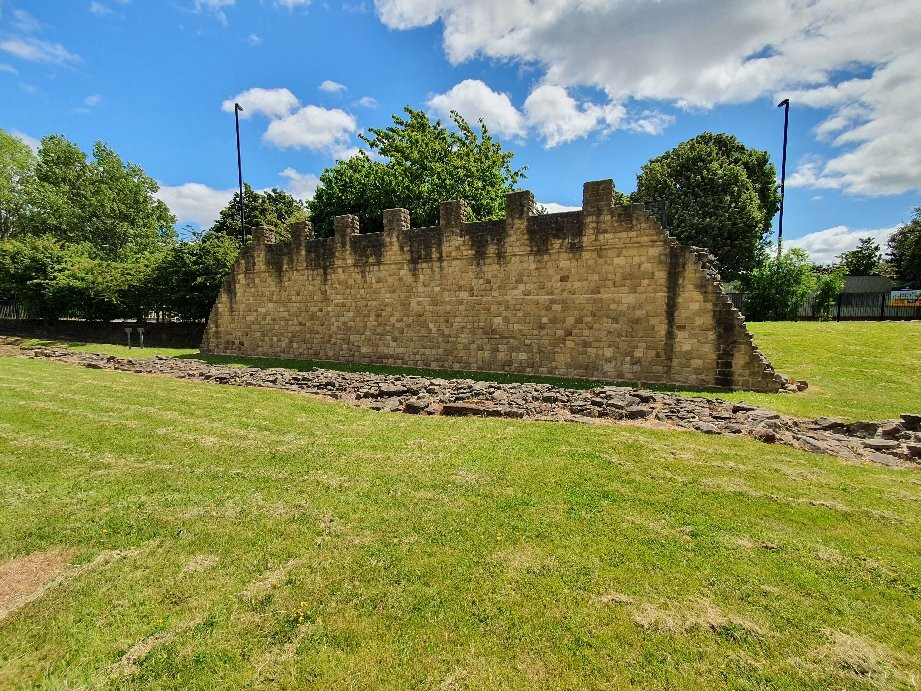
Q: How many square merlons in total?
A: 7